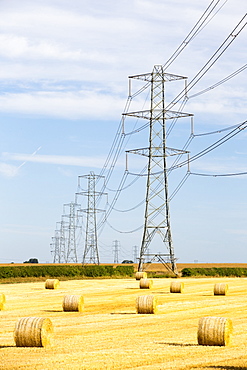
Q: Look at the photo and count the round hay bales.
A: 10